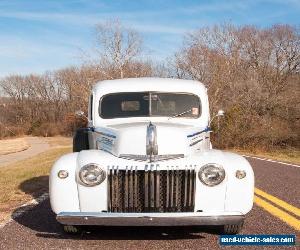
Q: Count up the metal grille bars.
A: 15